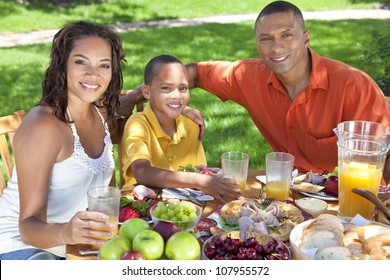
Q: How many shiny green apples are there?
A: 4